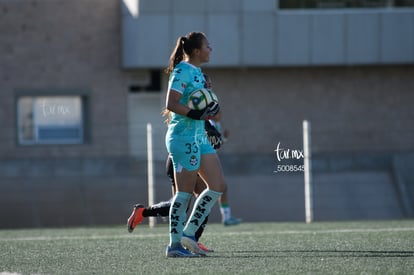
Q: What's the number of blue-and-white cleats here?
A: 2